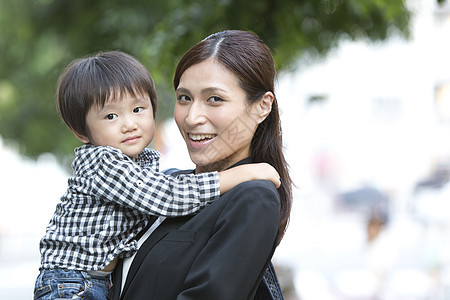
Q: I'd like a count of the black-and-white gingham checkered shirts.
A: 1